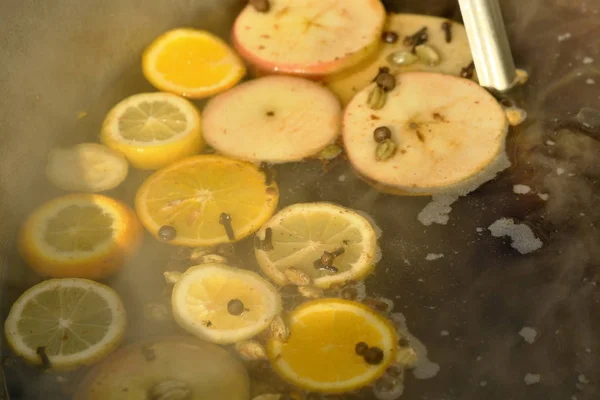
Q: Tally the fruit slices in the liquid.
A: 14